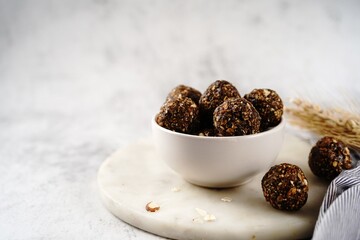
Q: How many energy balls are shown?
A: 7